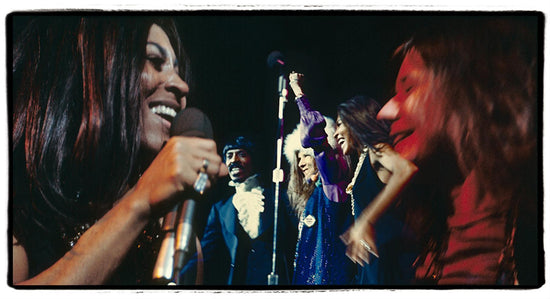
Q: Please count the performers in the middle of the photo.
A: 3